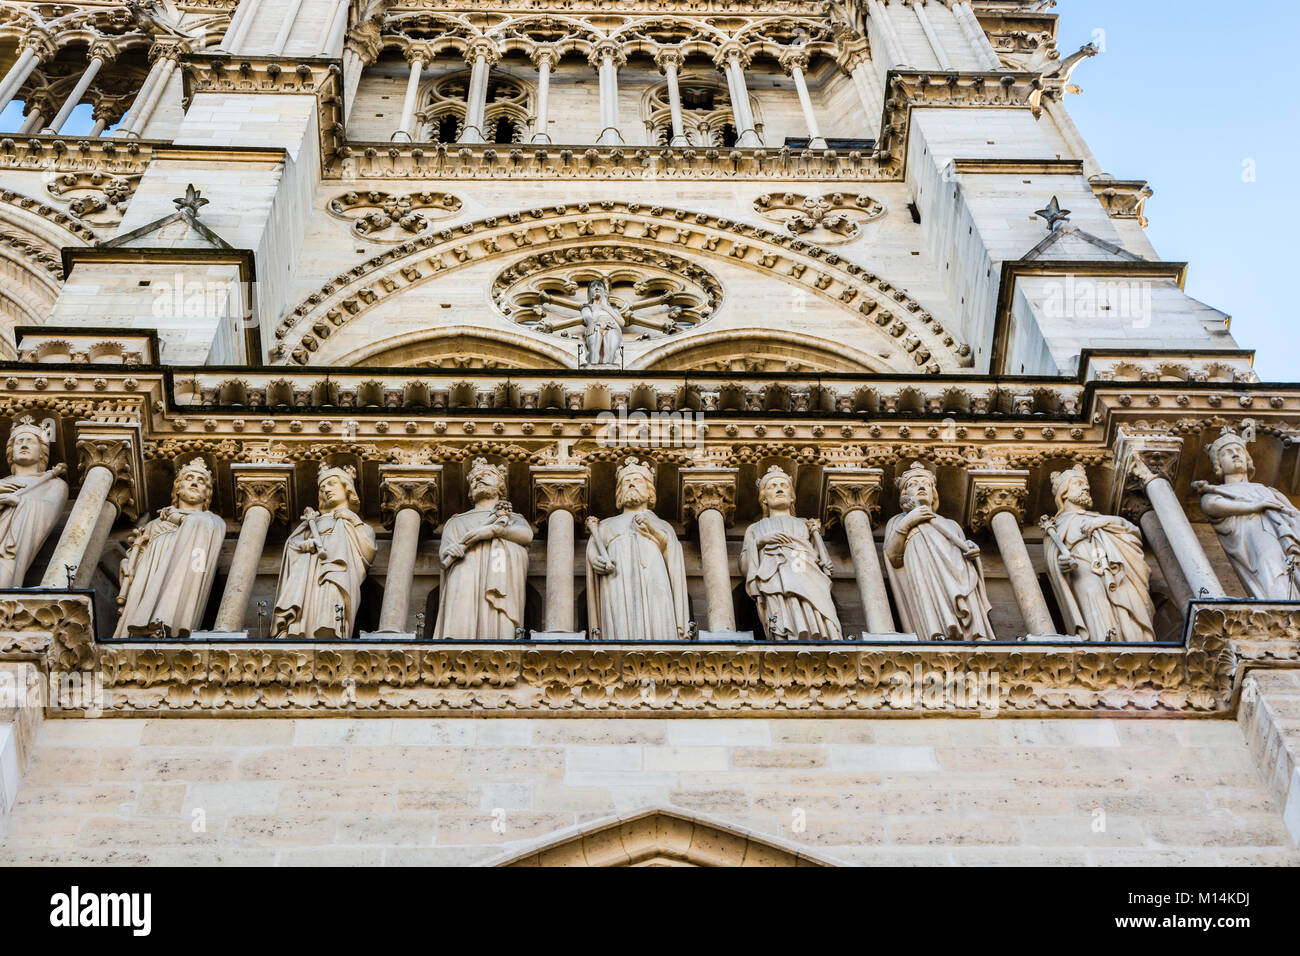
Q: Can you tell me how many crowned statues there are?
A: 9